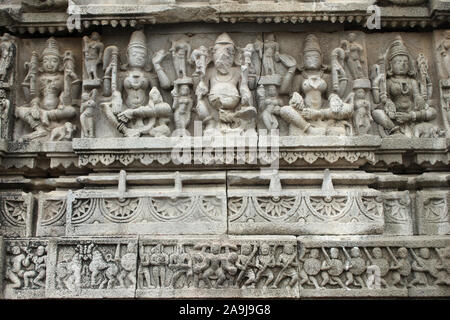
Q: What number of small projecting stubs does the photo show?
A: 4